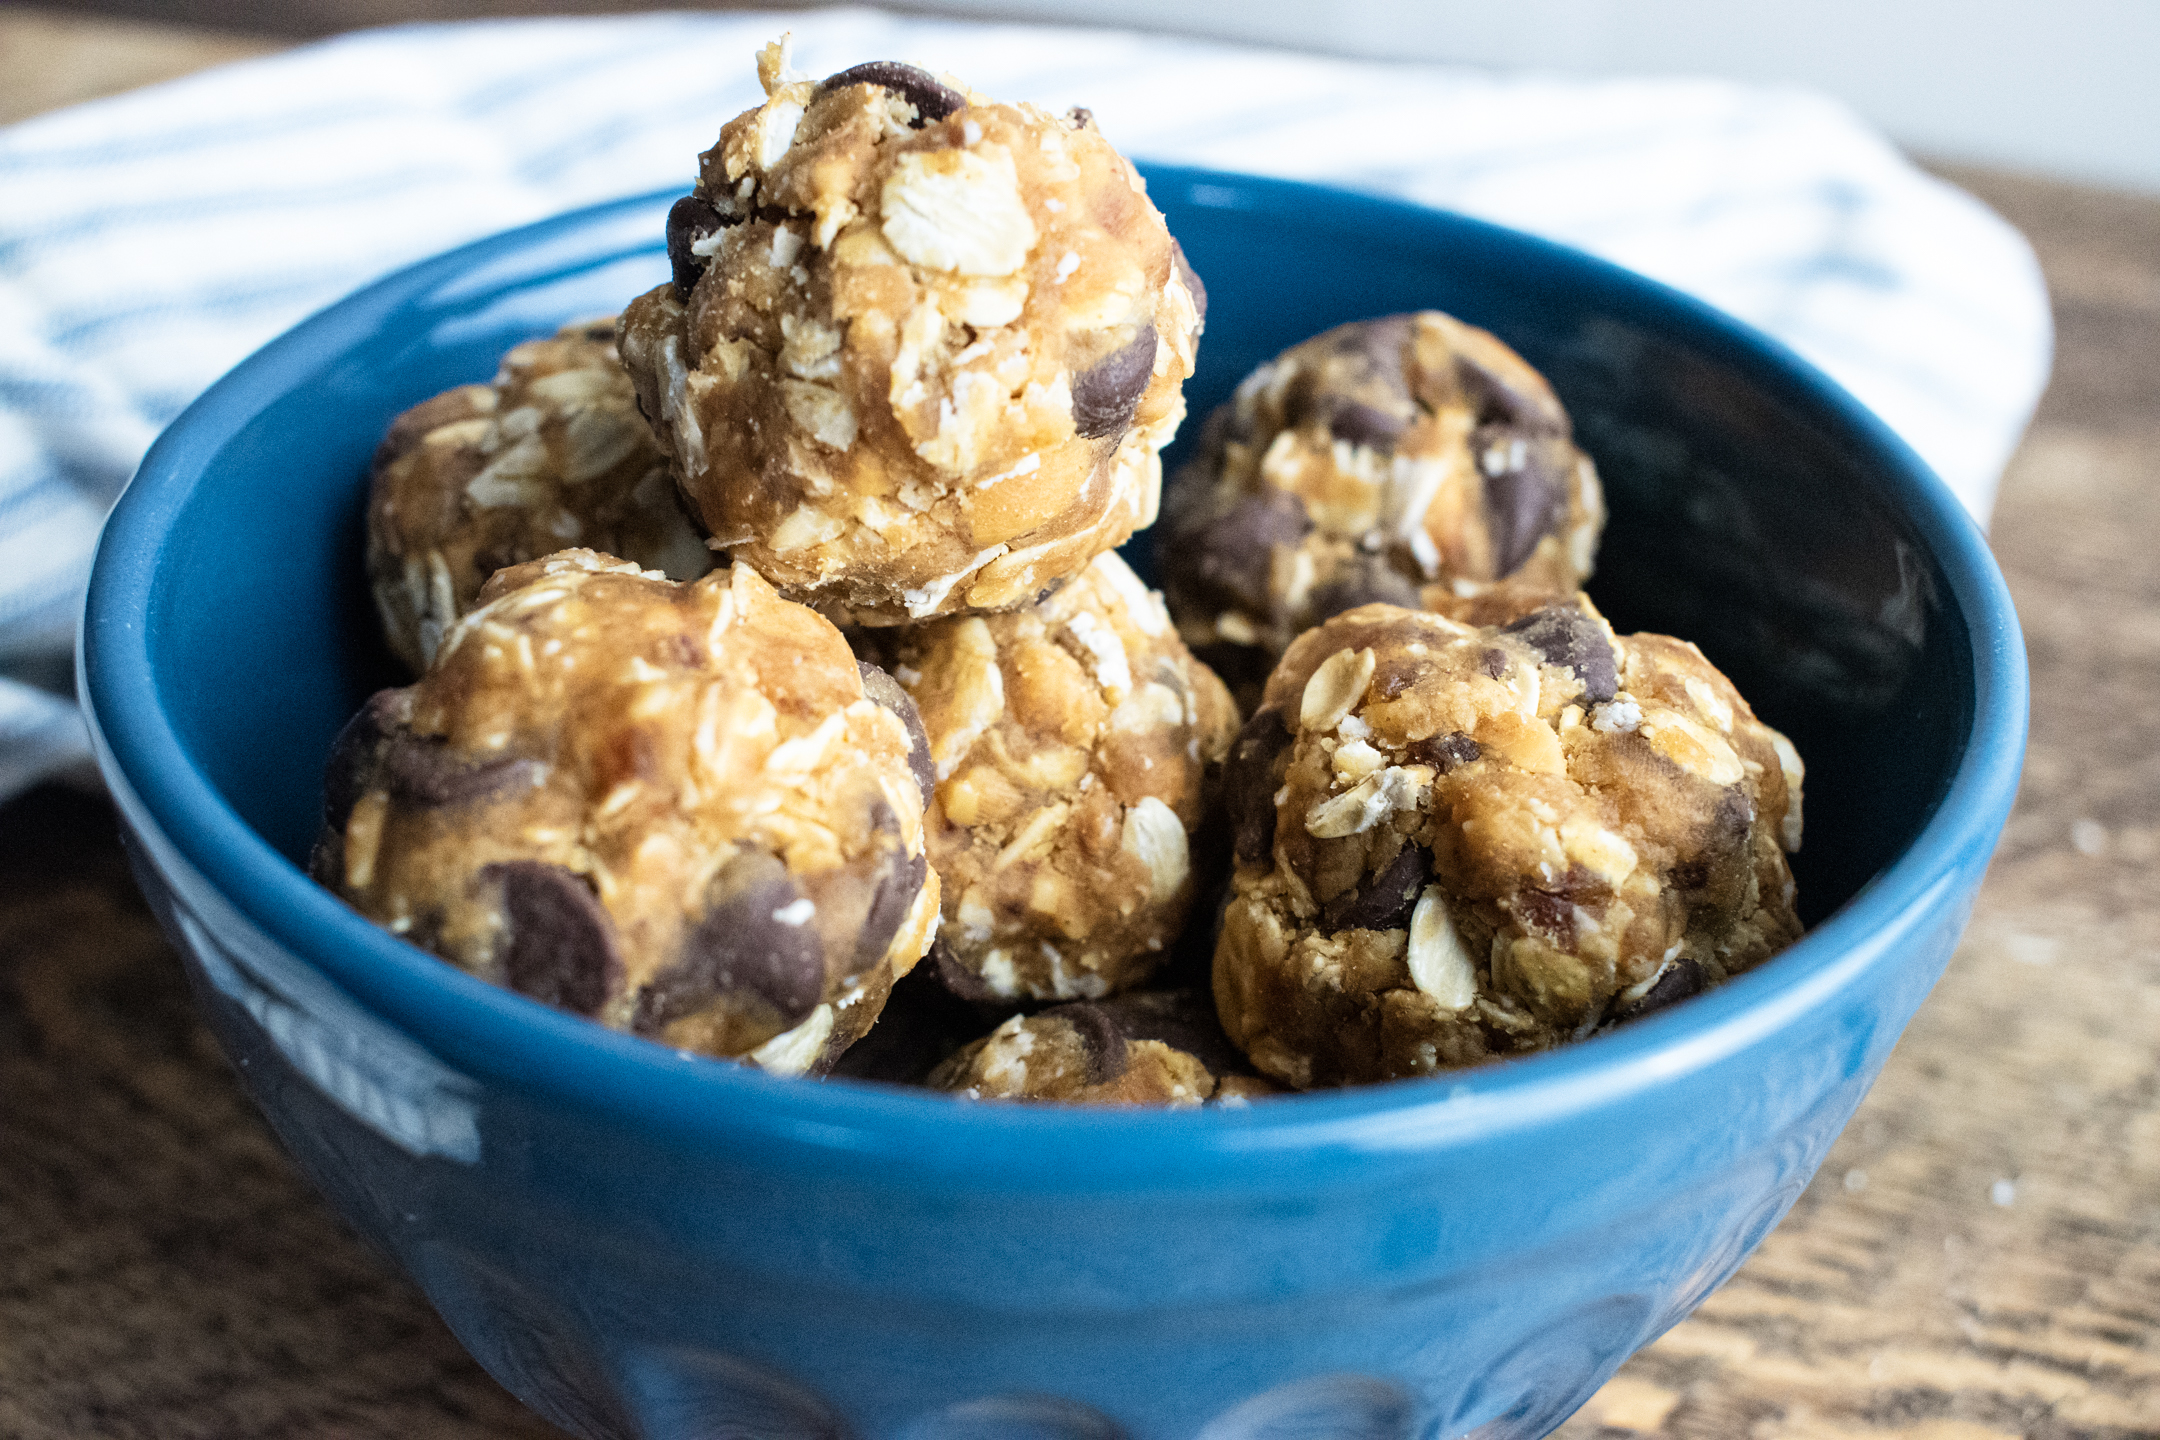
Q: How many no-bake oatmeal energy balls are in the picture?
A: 7